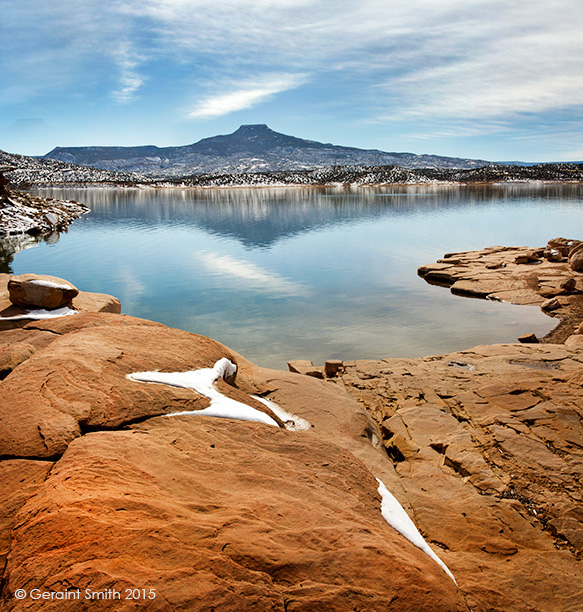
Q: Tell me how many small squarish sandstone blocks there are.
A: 2